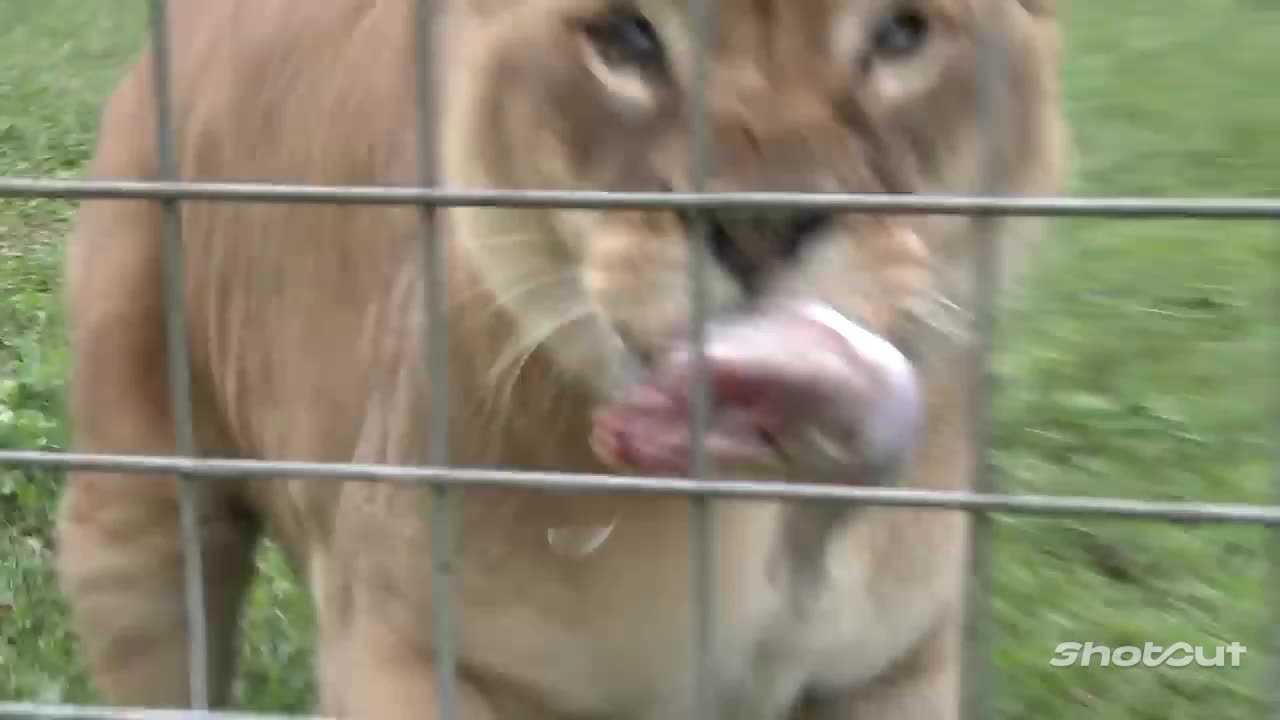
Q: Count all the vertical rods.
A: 4